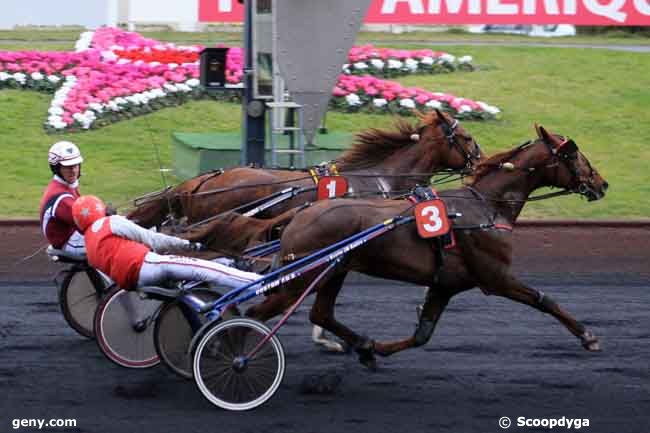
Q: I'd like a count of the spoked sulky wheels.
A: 4